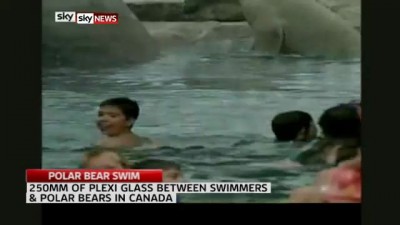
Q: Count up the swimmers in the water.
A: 6